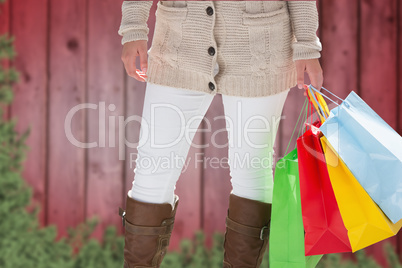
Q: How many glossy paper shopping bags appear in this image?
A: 4